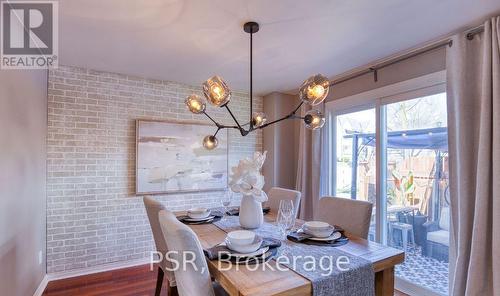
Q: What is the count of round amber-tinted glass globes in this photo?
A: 6